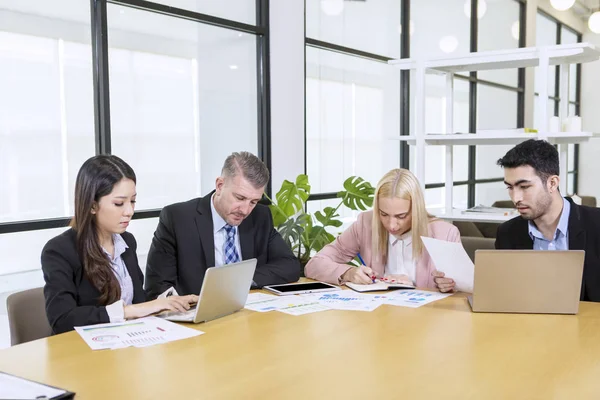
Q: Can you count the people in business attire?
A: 4